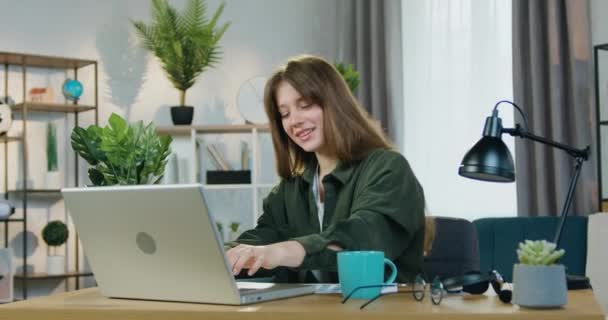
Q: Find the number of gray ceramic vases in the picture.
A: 1